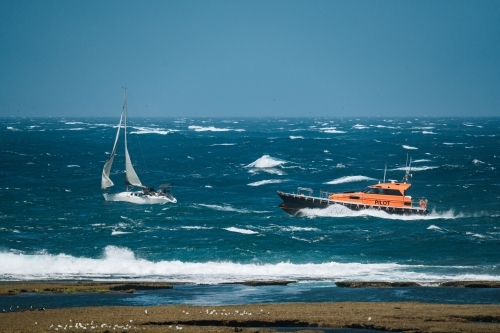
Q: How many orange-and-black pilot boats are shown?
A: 1